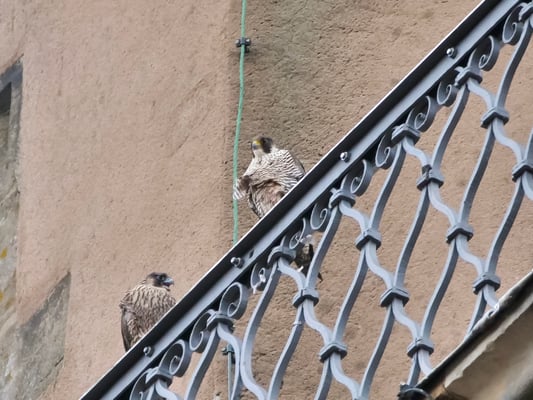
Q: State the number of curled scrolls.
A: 13